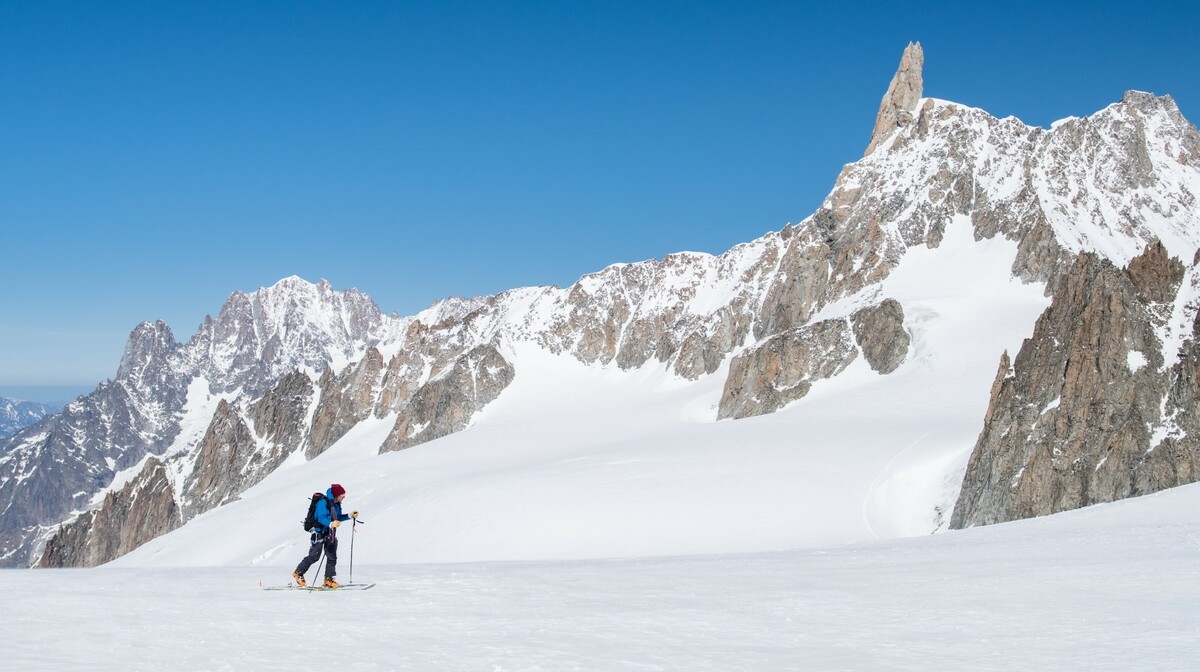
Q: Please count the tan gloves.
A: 2